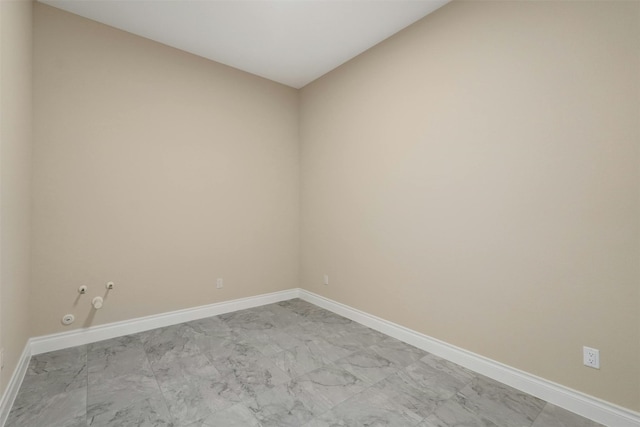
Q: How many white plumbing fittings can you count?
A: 4